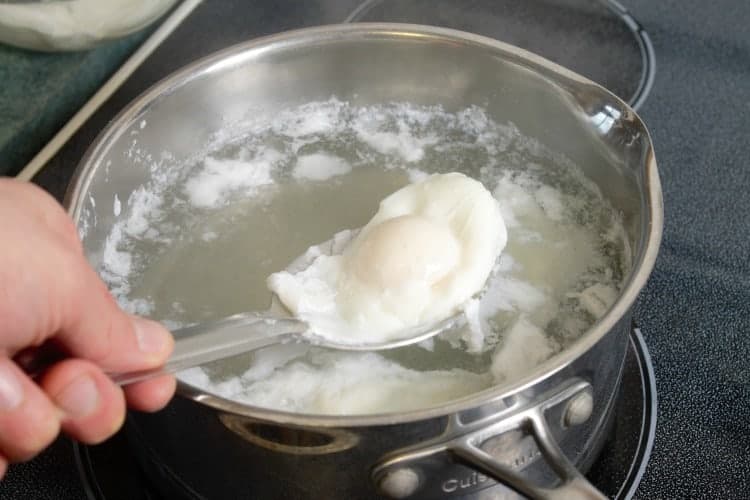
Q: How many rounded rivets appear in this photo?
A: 2